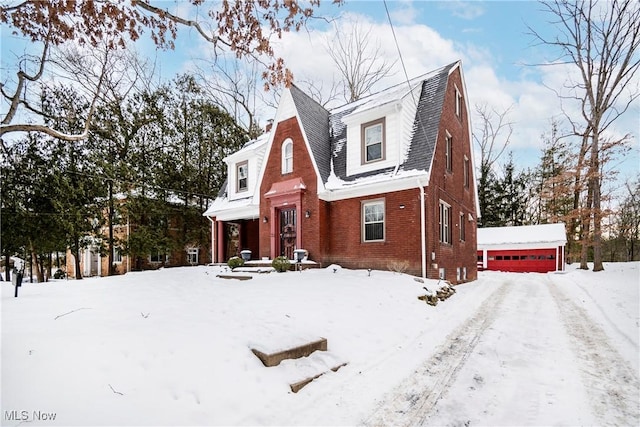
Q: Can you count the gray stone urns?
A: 2